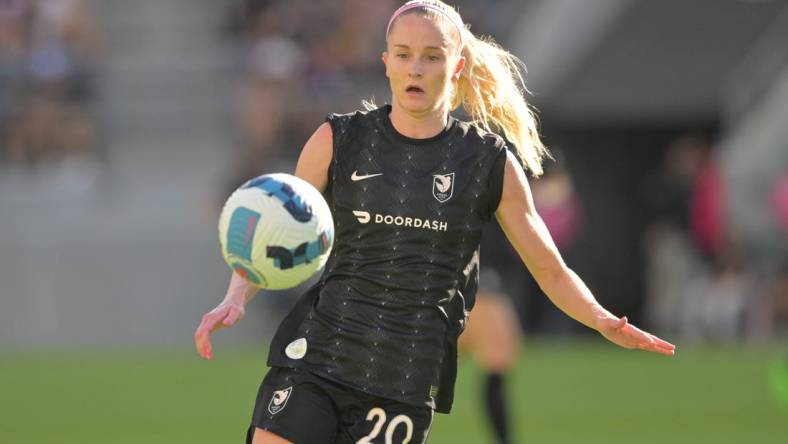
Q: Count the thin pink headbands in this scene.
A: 1